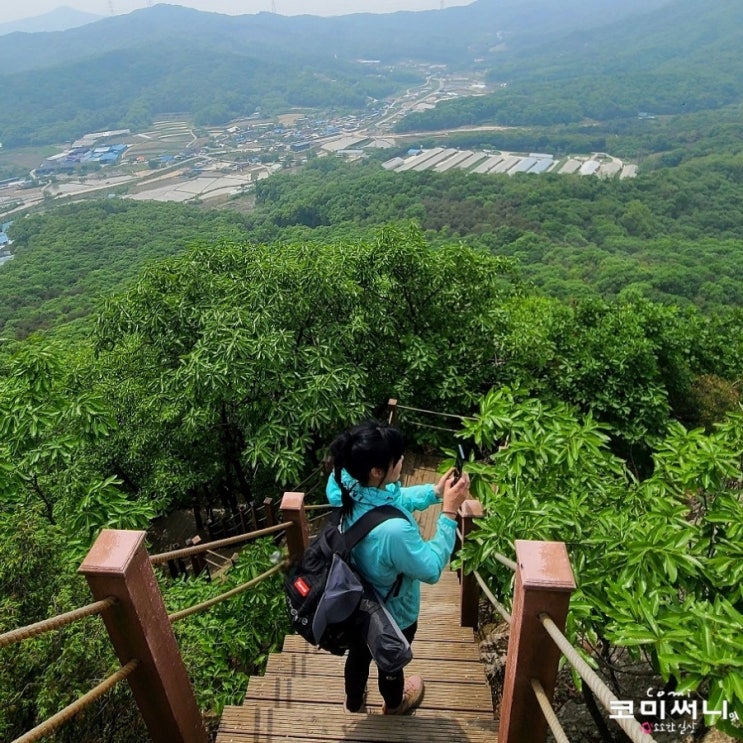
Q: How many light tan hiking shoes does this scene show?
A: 2